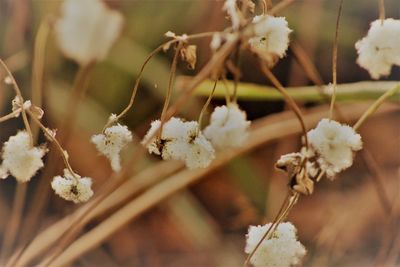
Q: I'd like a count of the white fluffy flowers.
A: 10